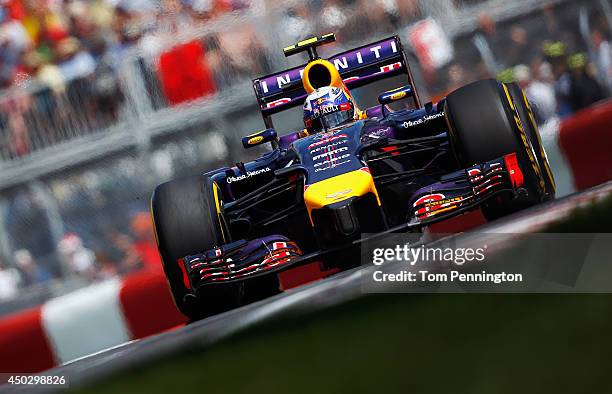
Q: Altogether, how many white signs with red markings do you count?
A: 1